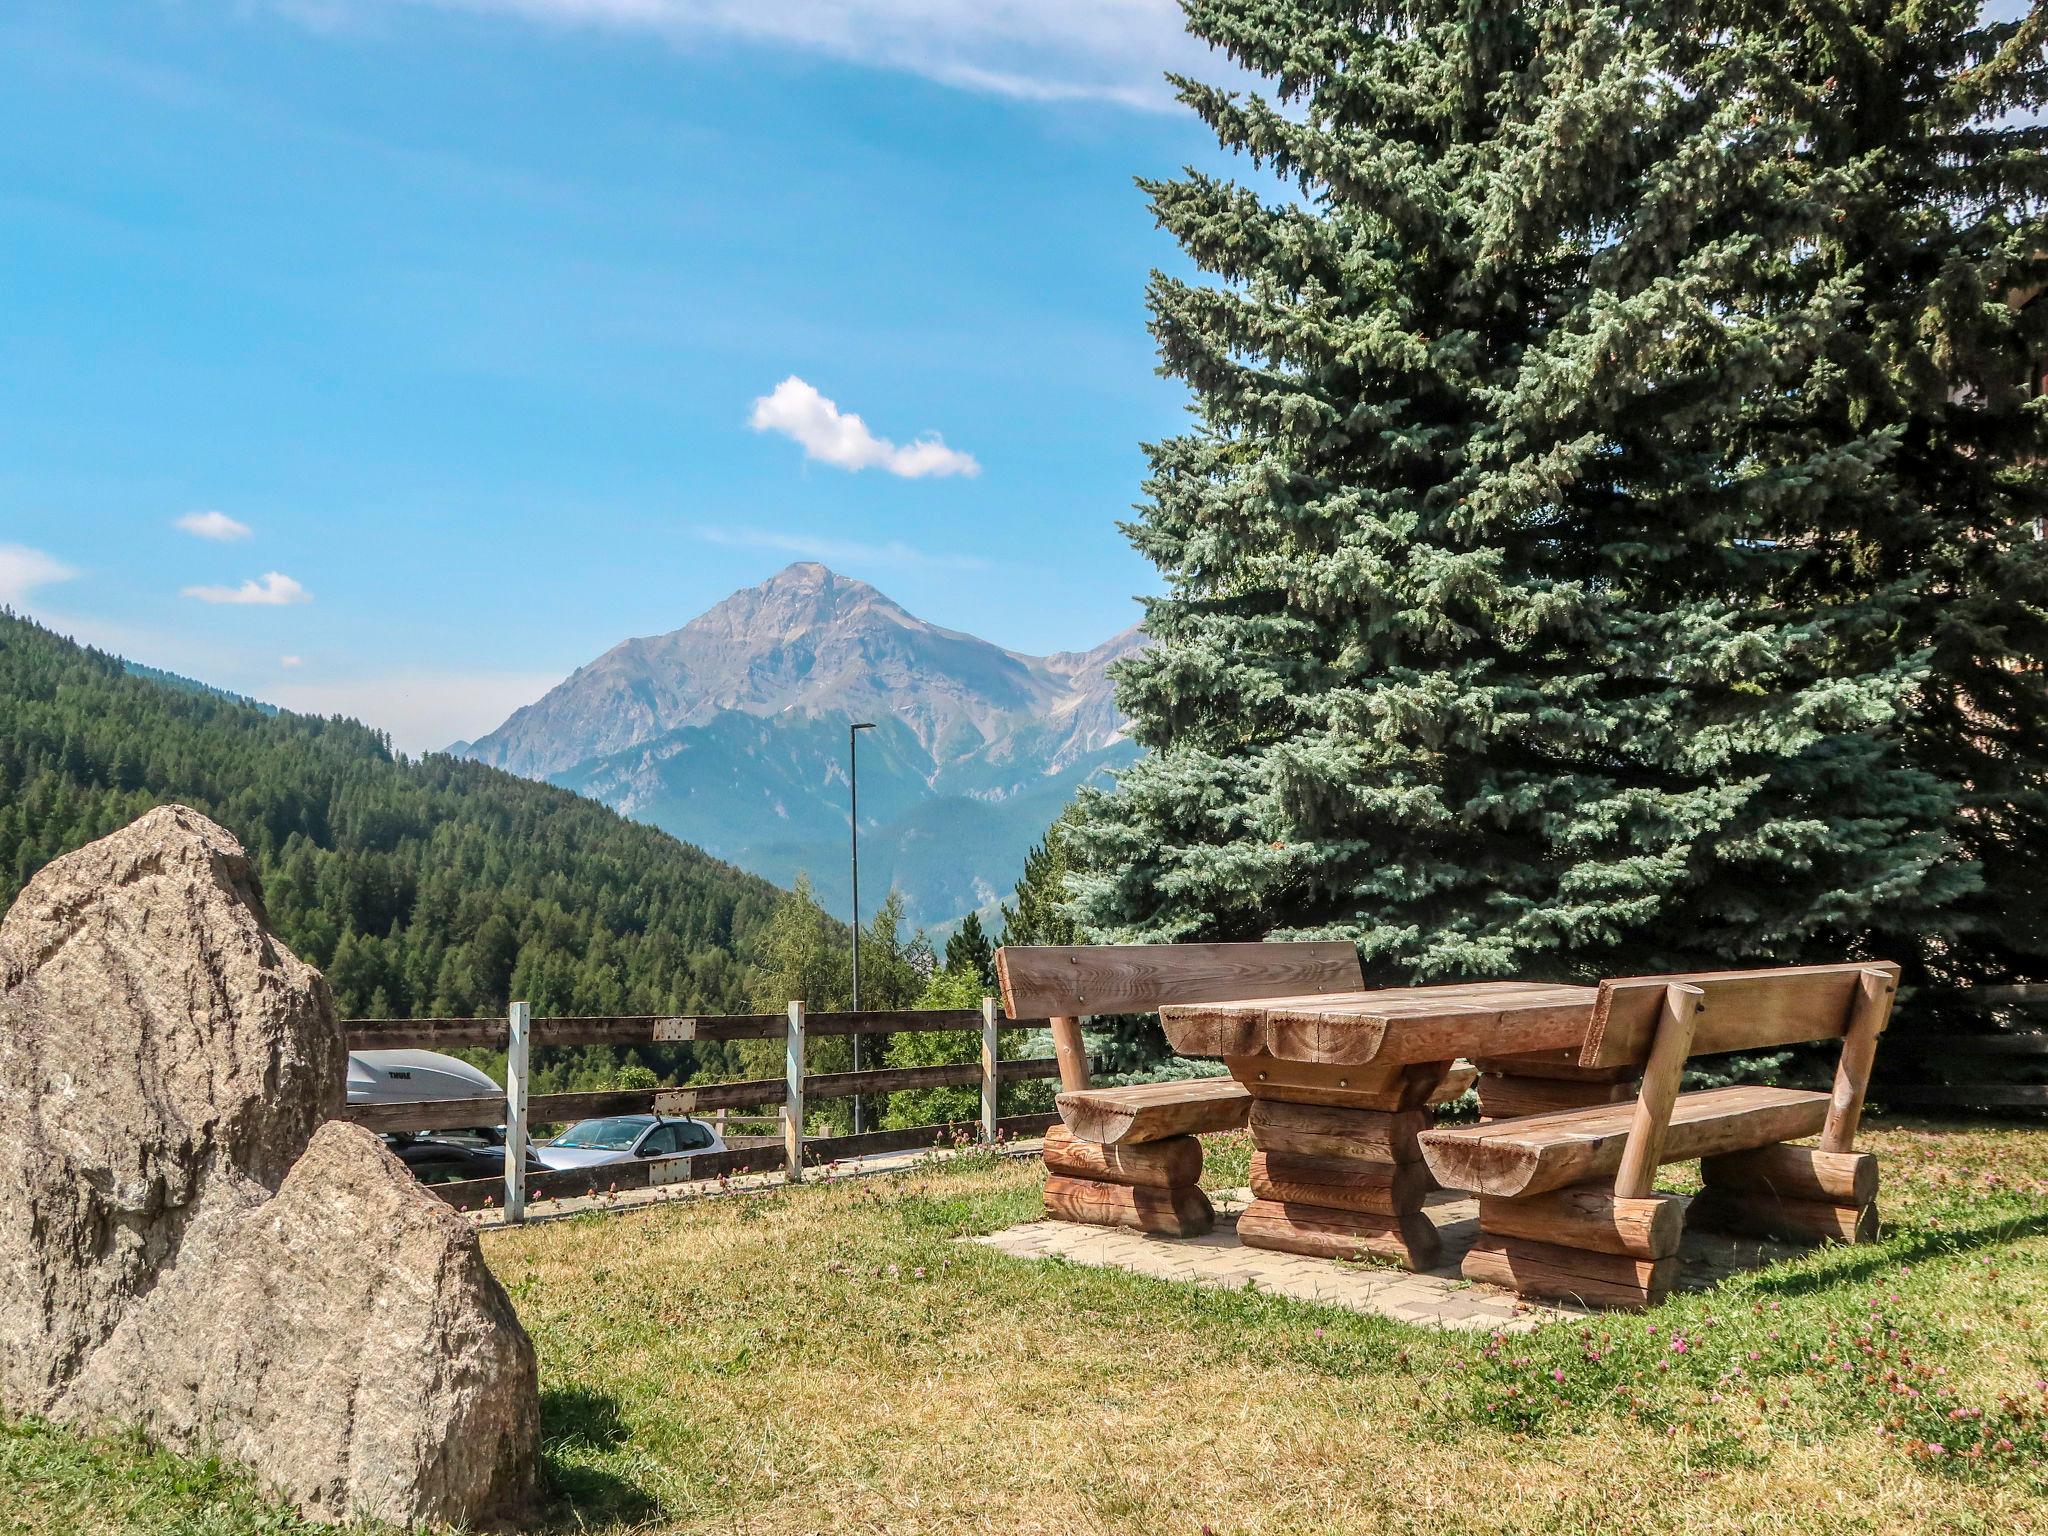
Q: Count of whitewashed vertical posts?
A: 3